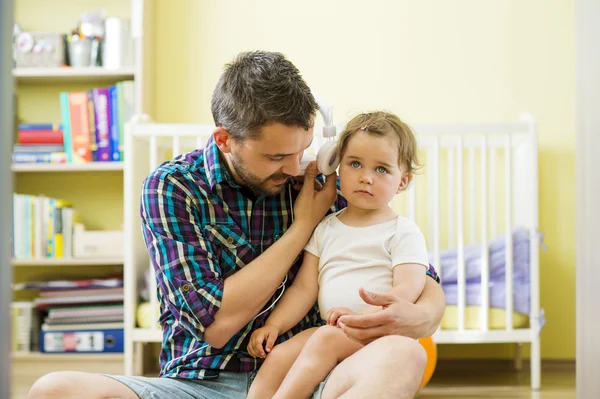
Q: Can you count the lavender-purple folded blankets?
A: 1